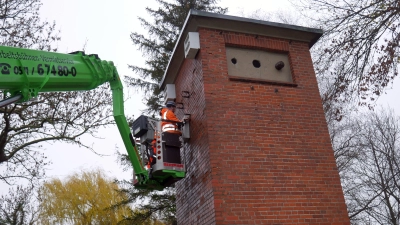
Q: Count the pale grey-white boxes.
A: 3